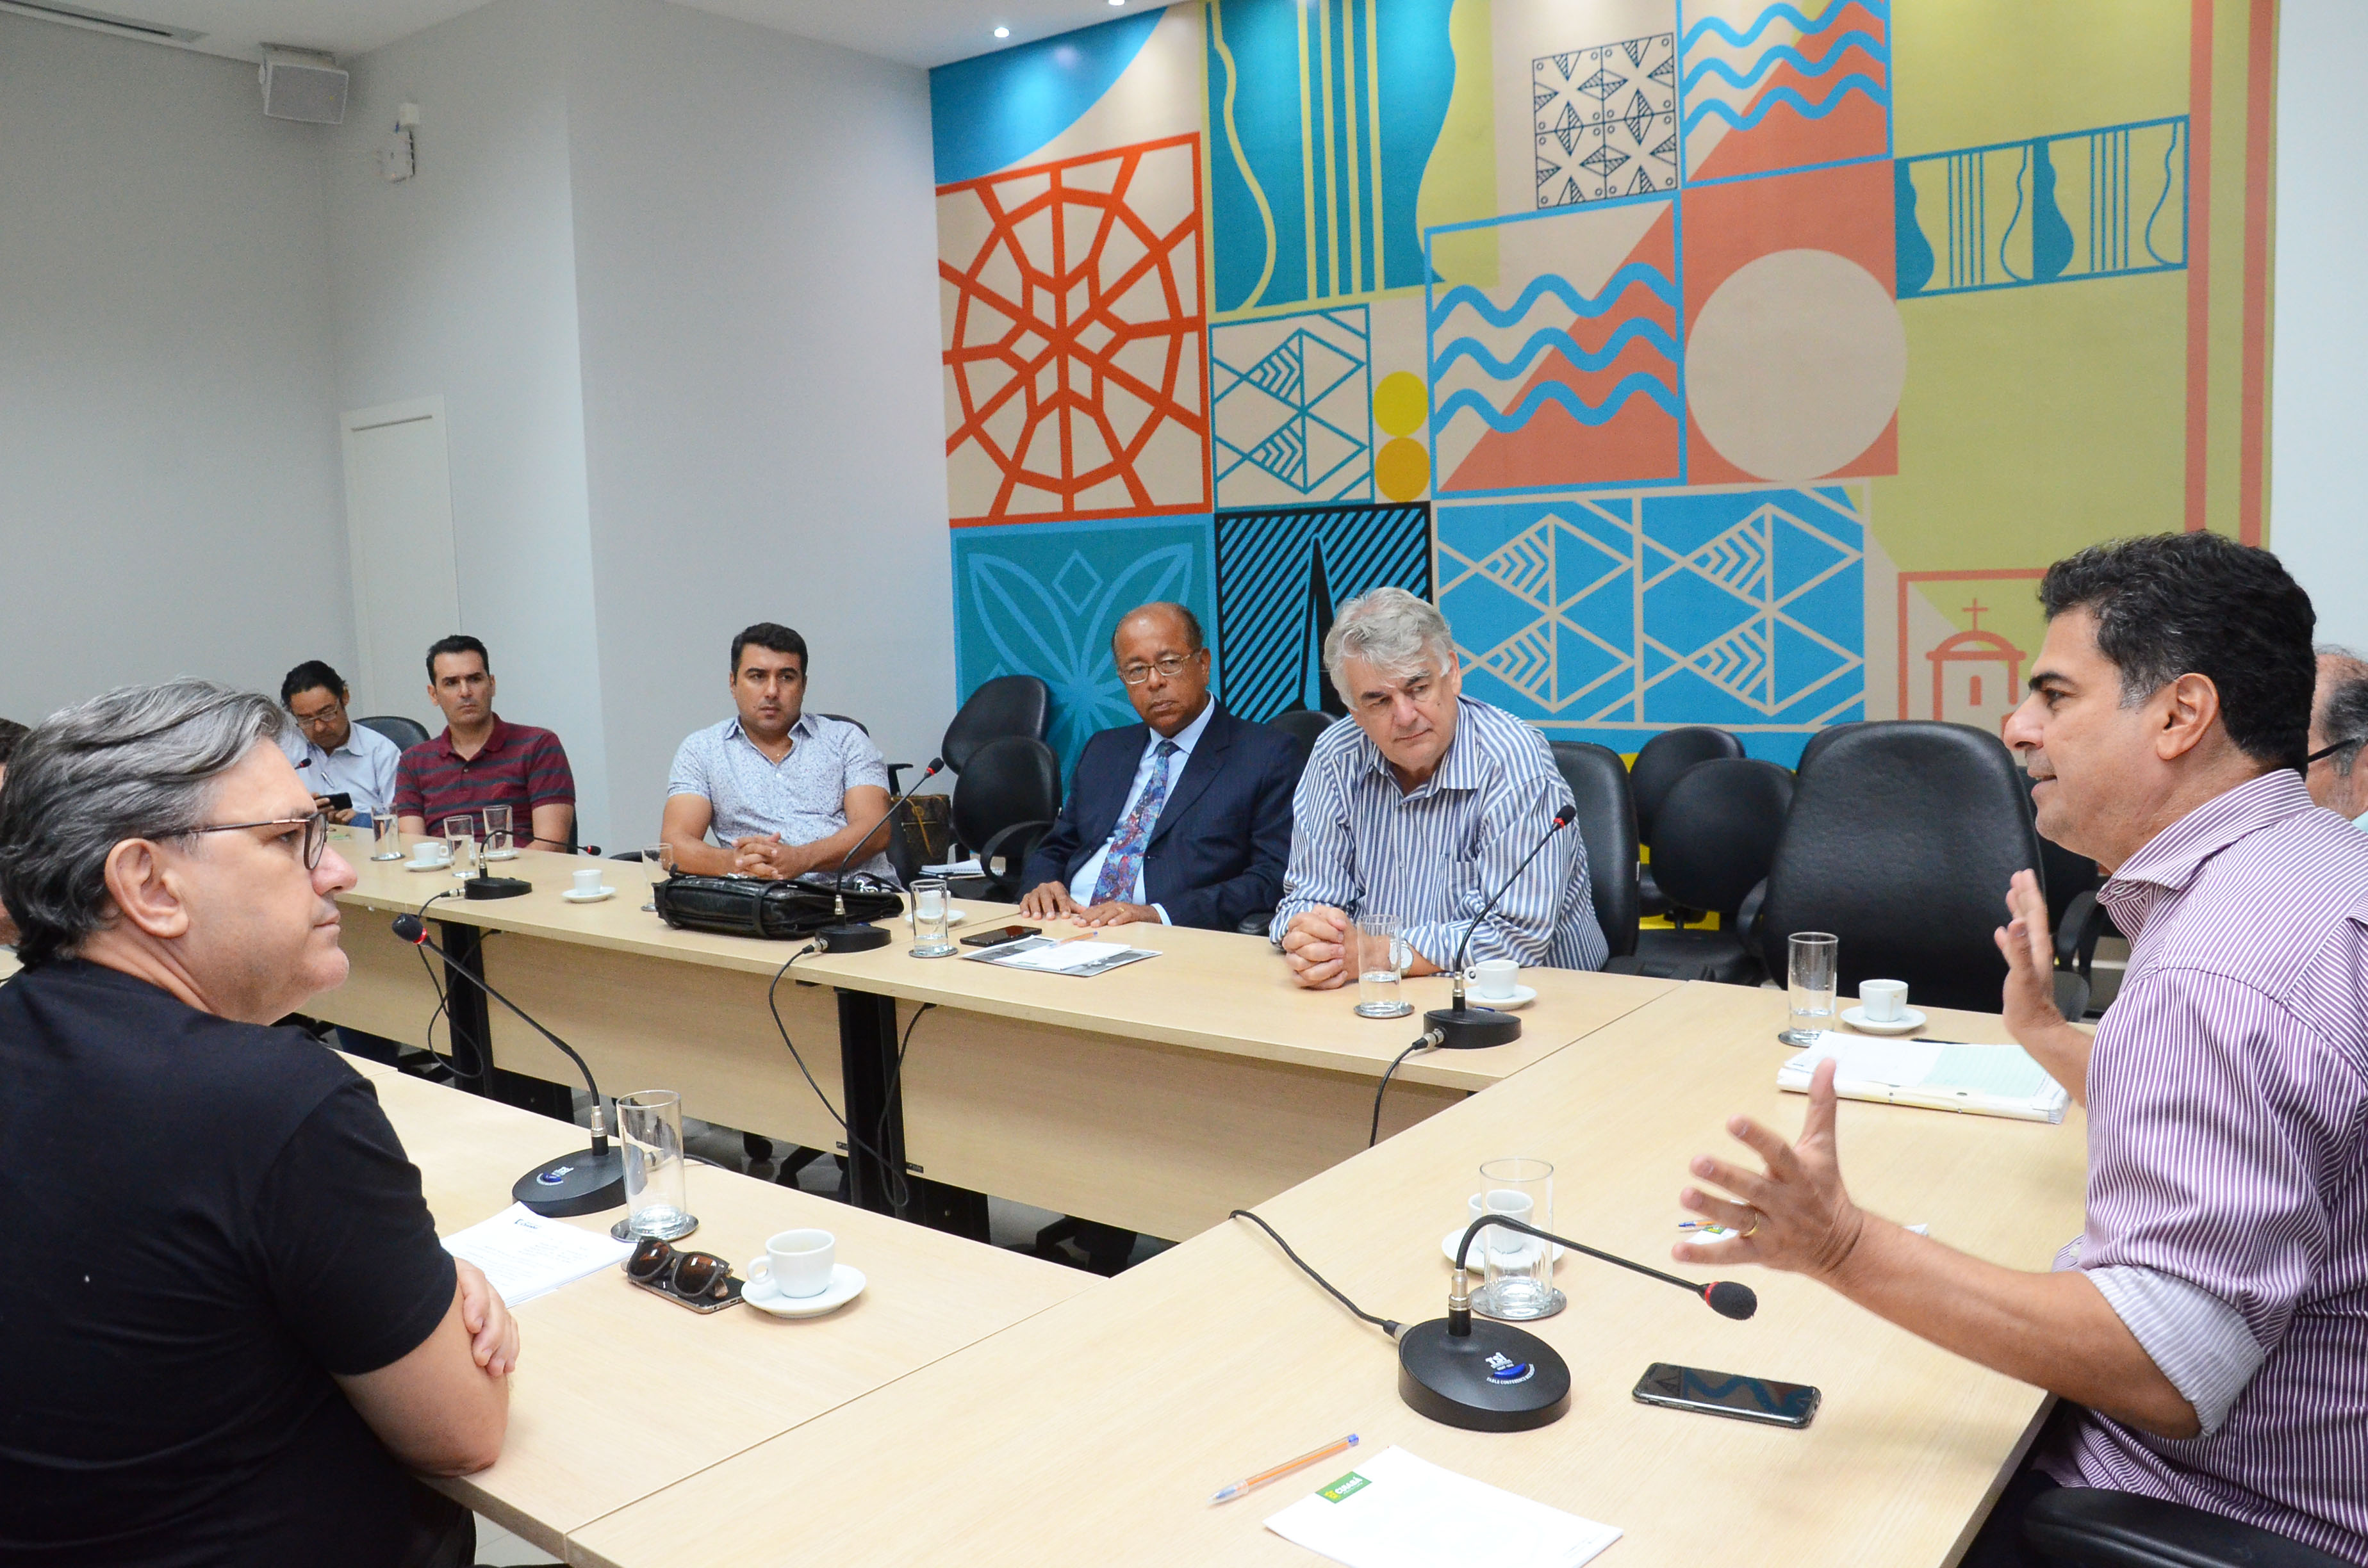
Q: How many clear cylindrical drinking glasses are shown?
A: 9